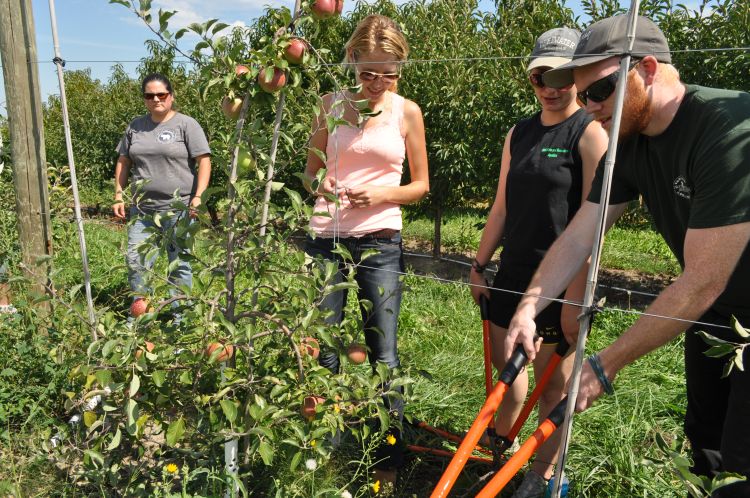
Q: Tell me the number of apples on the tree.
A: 13